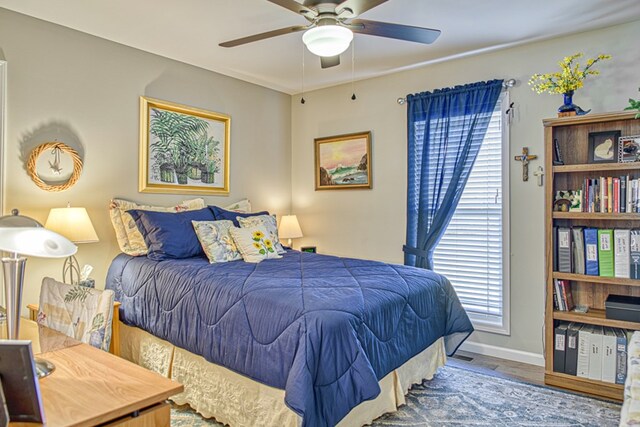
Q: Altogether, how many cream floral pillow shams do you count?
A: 2